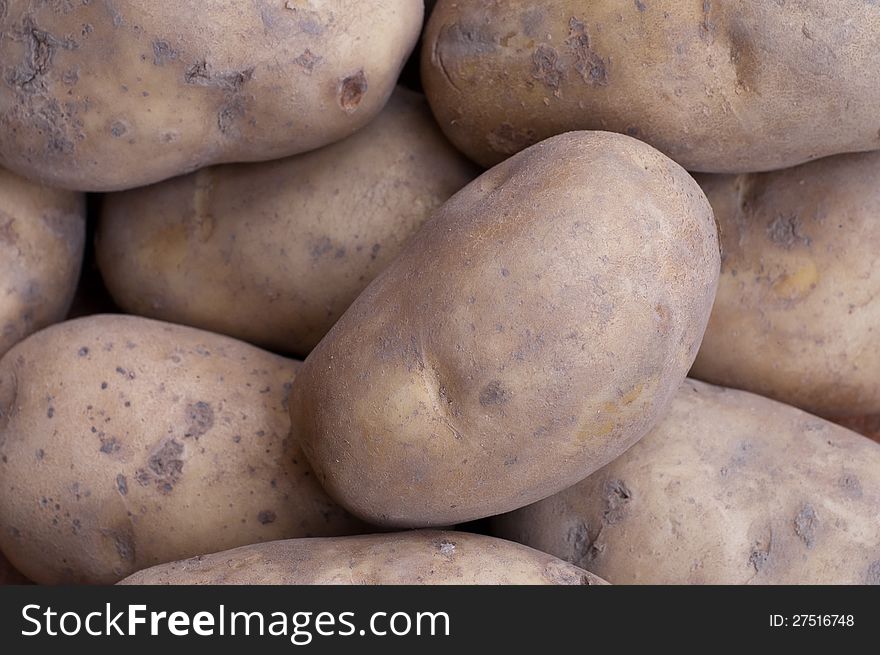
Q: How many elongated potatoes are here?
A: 9